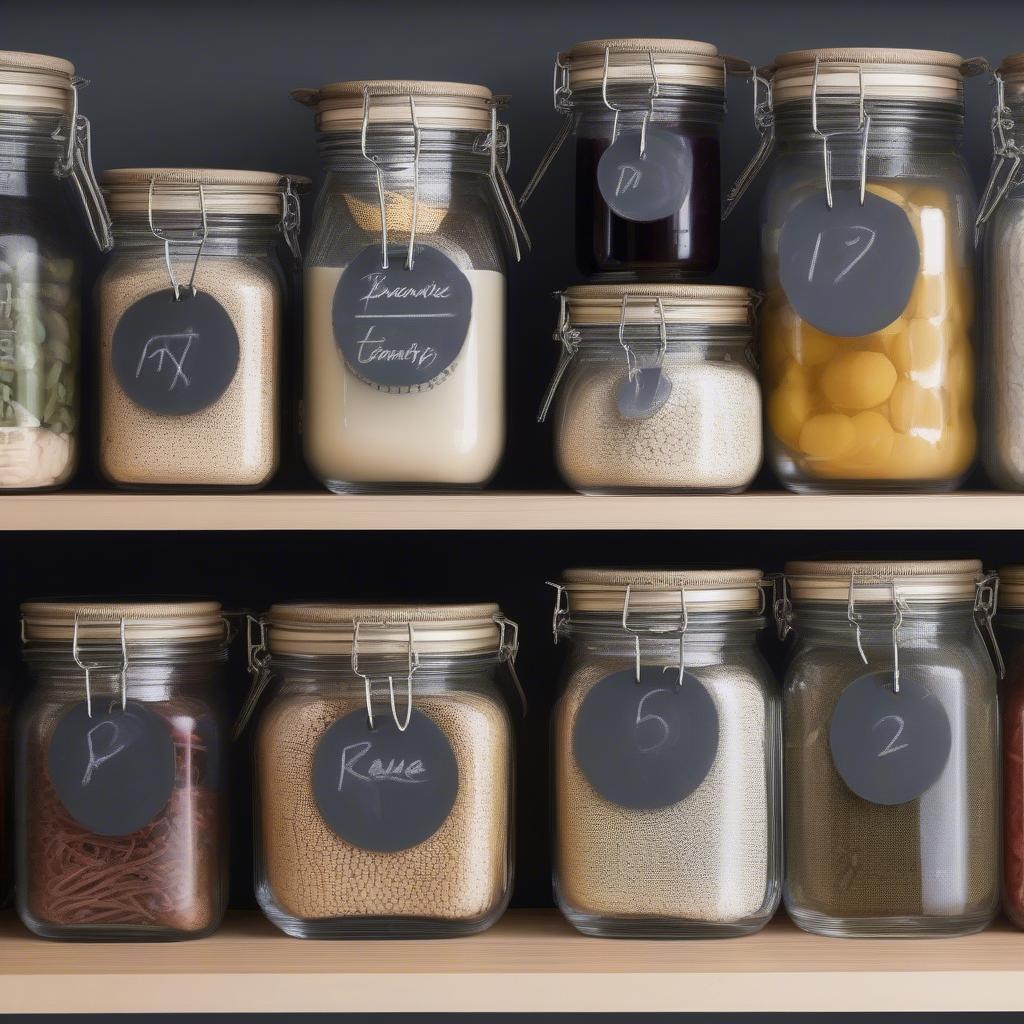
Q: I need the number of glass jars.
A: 12